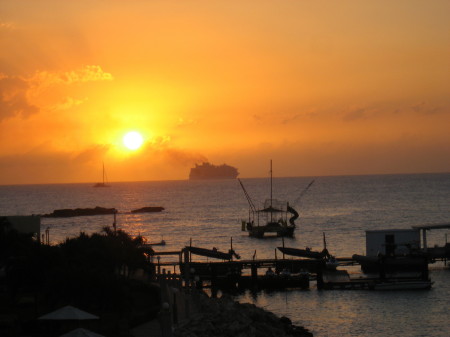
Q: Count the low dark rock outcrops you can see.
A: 2